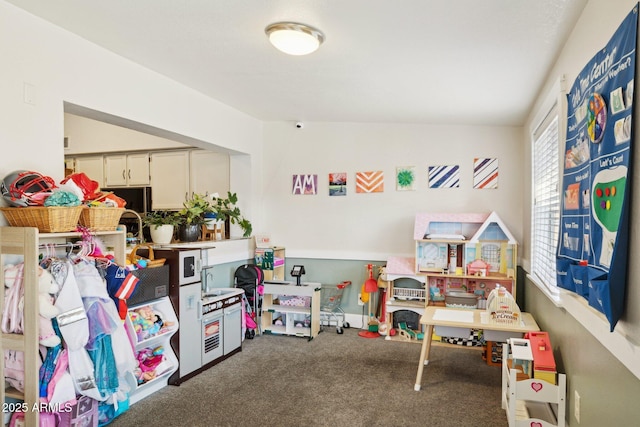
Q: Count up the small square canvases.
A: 6